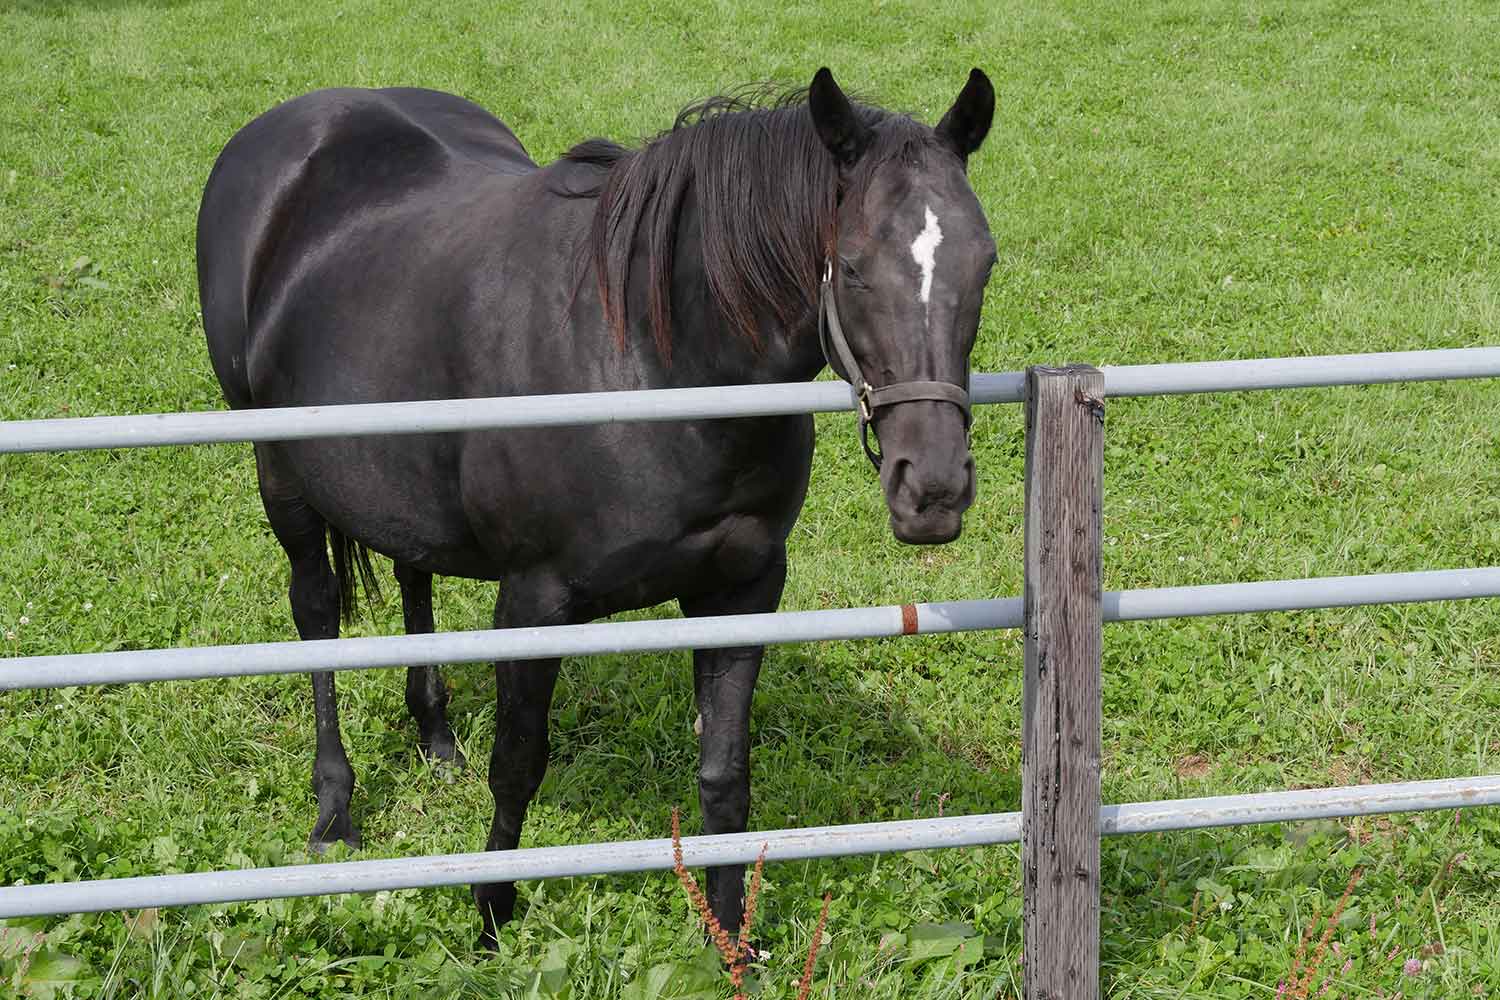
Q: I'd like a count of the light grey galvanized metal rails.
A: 3